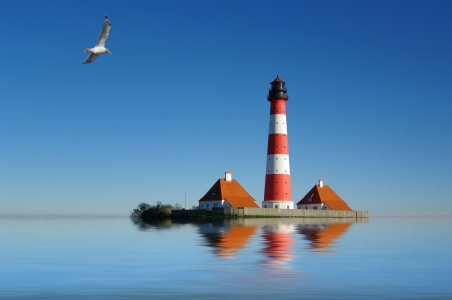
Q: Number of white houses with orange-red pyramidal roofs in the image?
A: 2